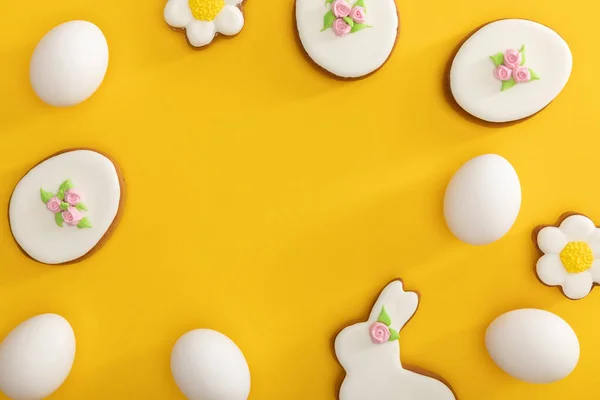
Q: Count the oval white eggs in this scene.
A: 5